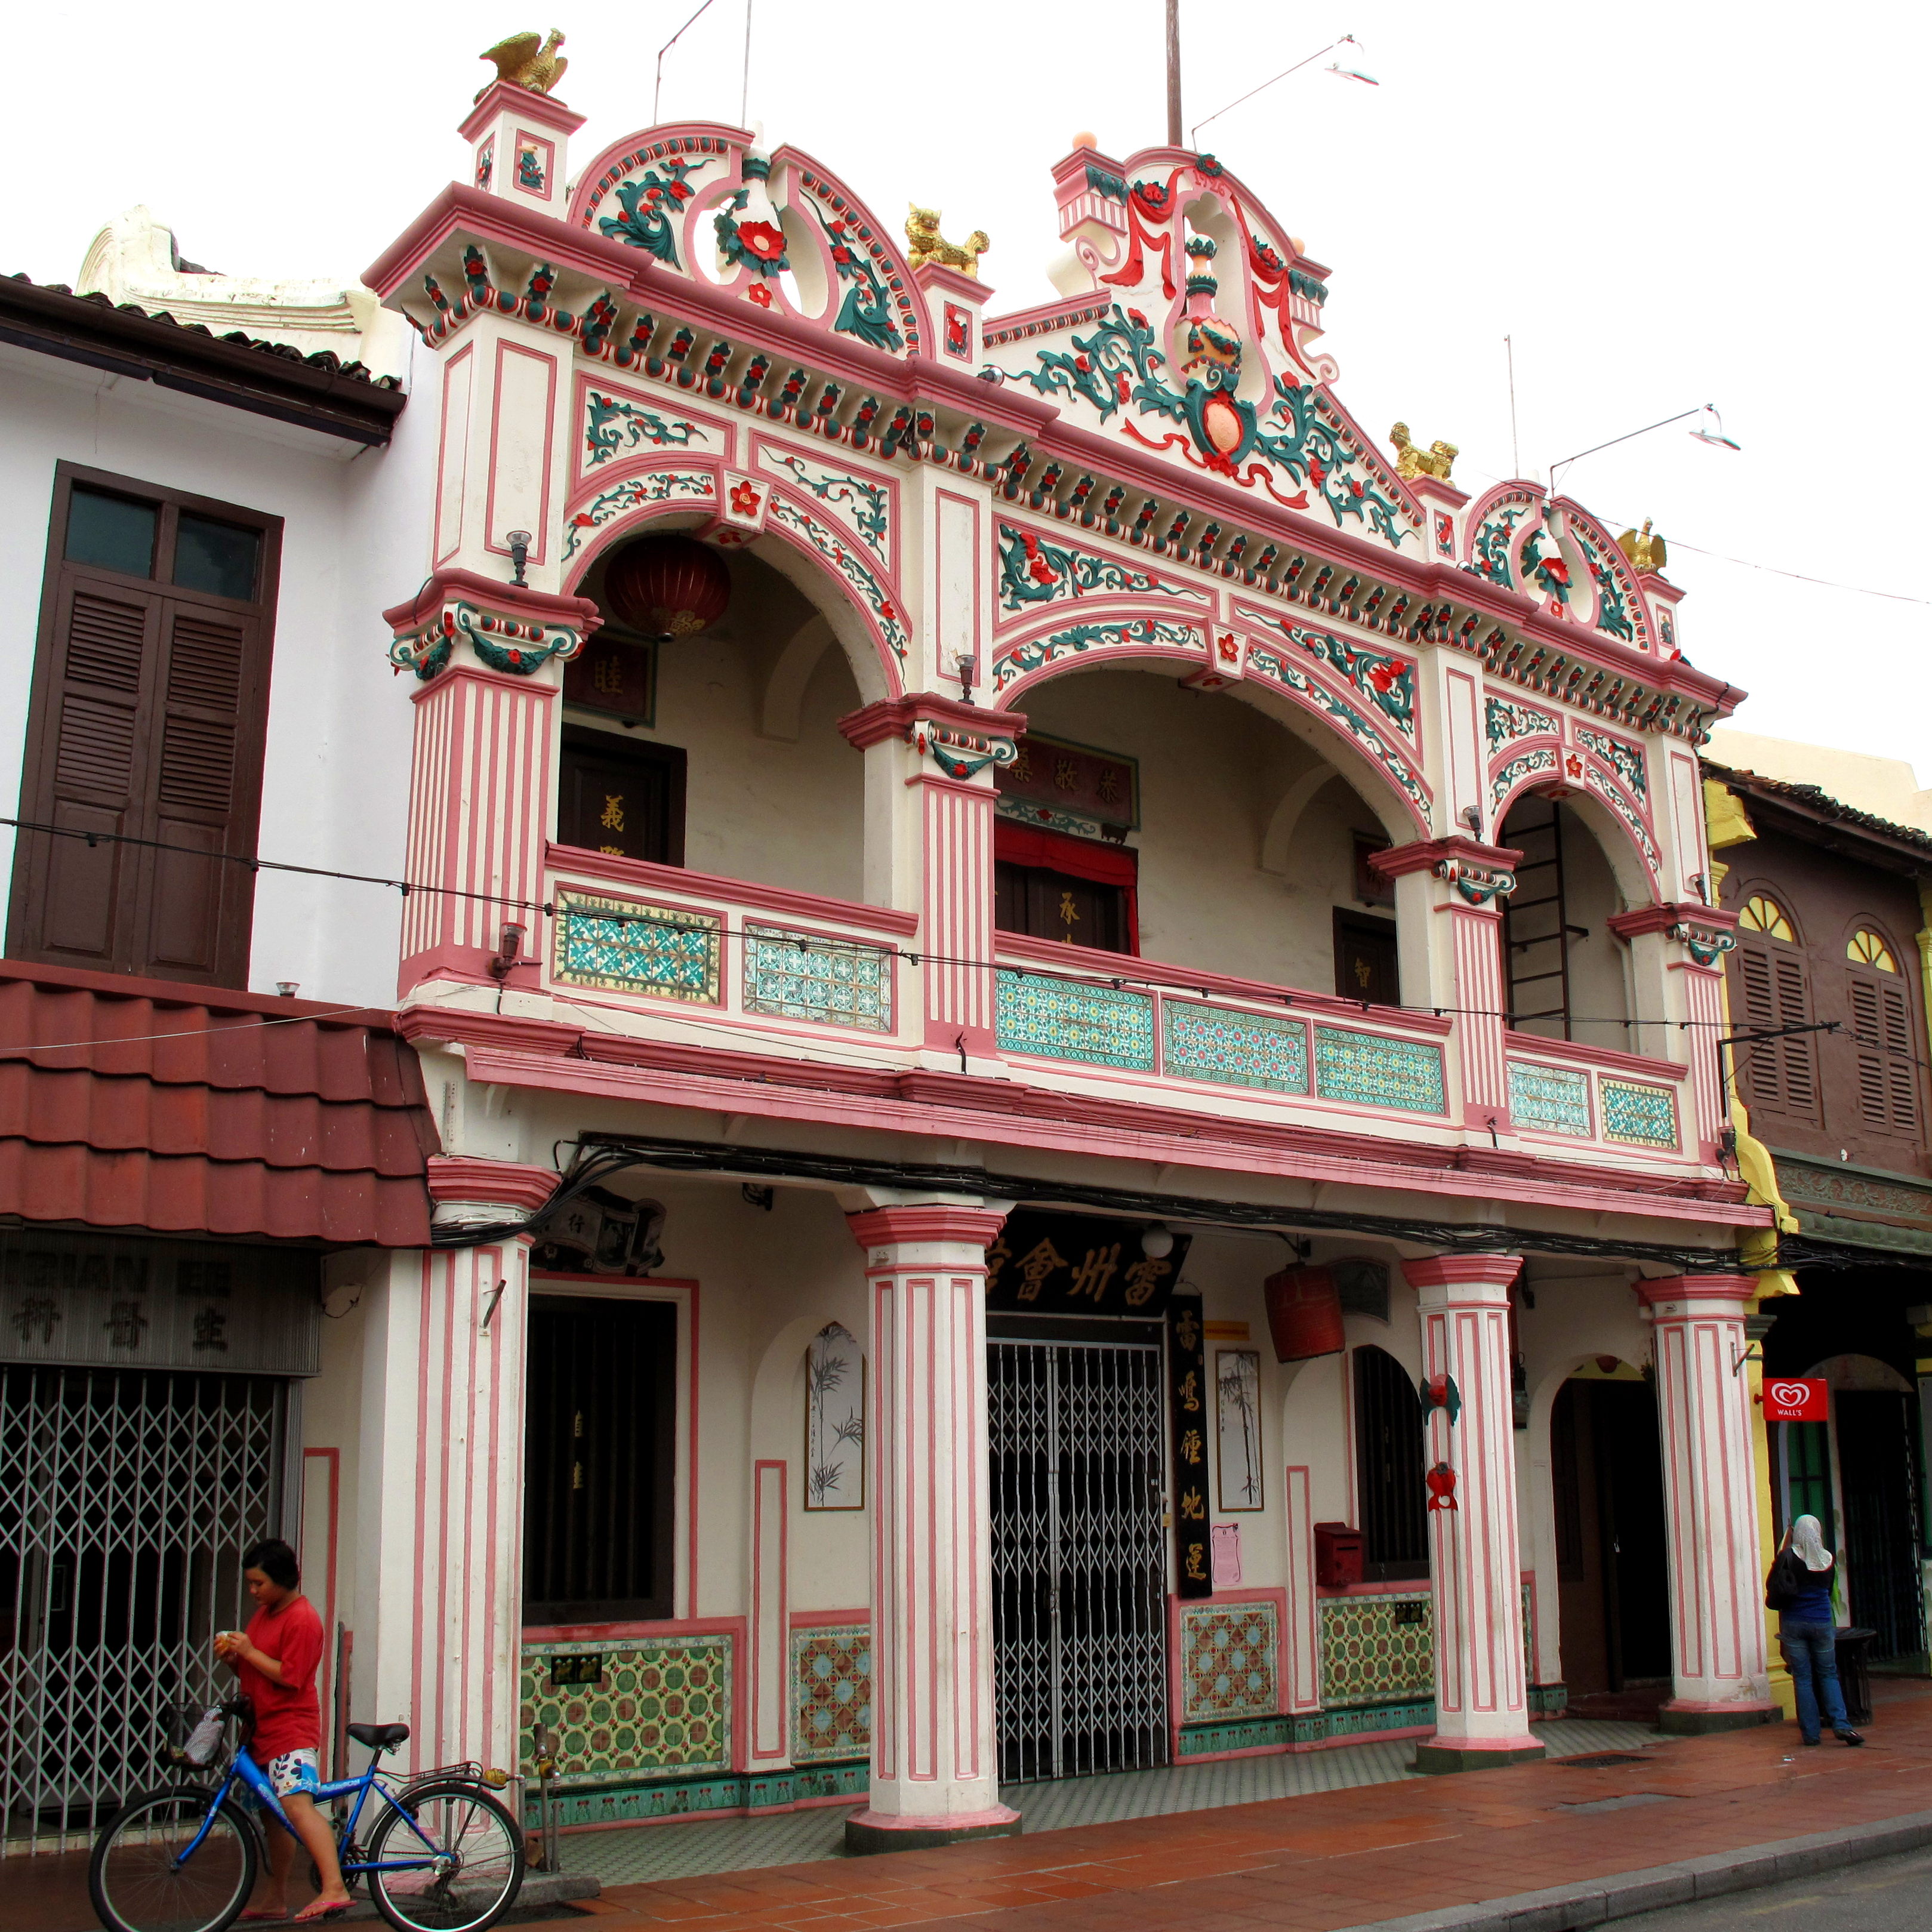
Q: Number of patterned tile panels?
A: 11